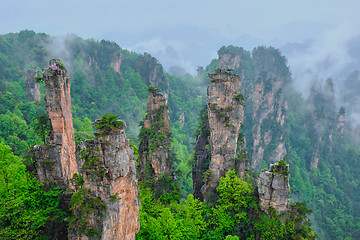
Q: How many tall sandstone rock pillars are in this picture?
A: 5